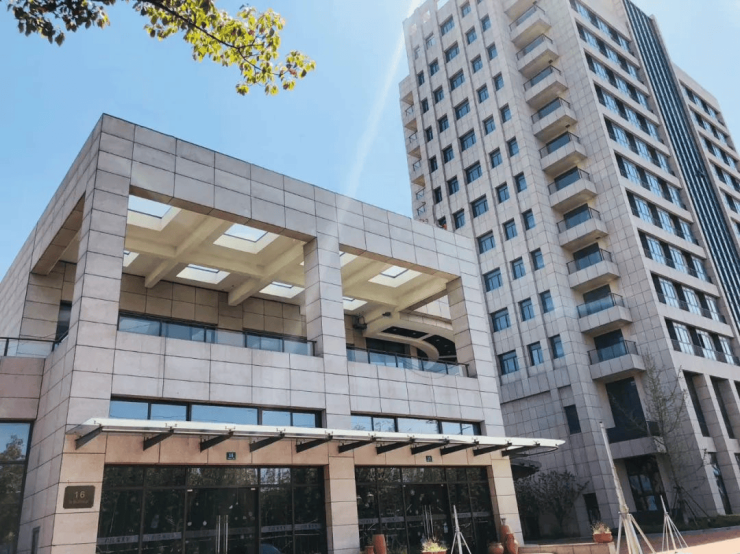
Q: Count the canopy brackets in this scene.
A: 11